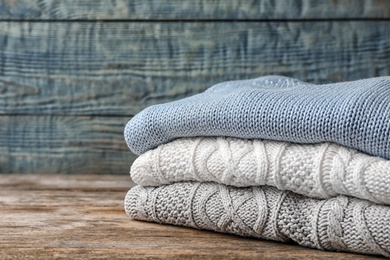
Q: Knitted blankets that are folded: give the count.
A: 3